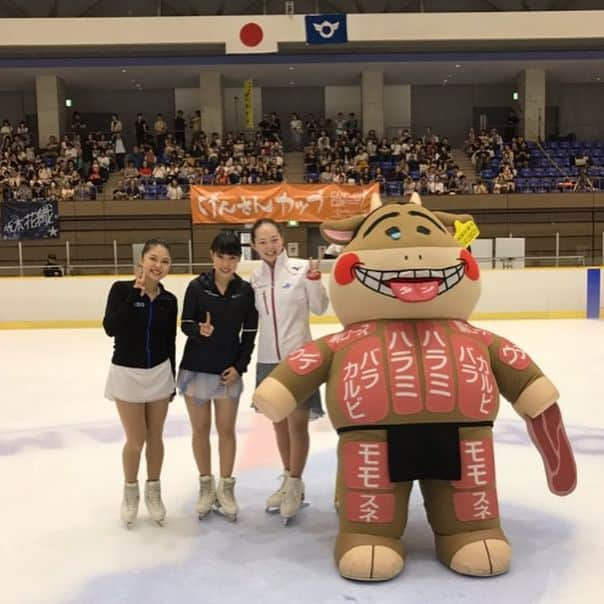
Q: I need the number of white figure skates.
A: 6